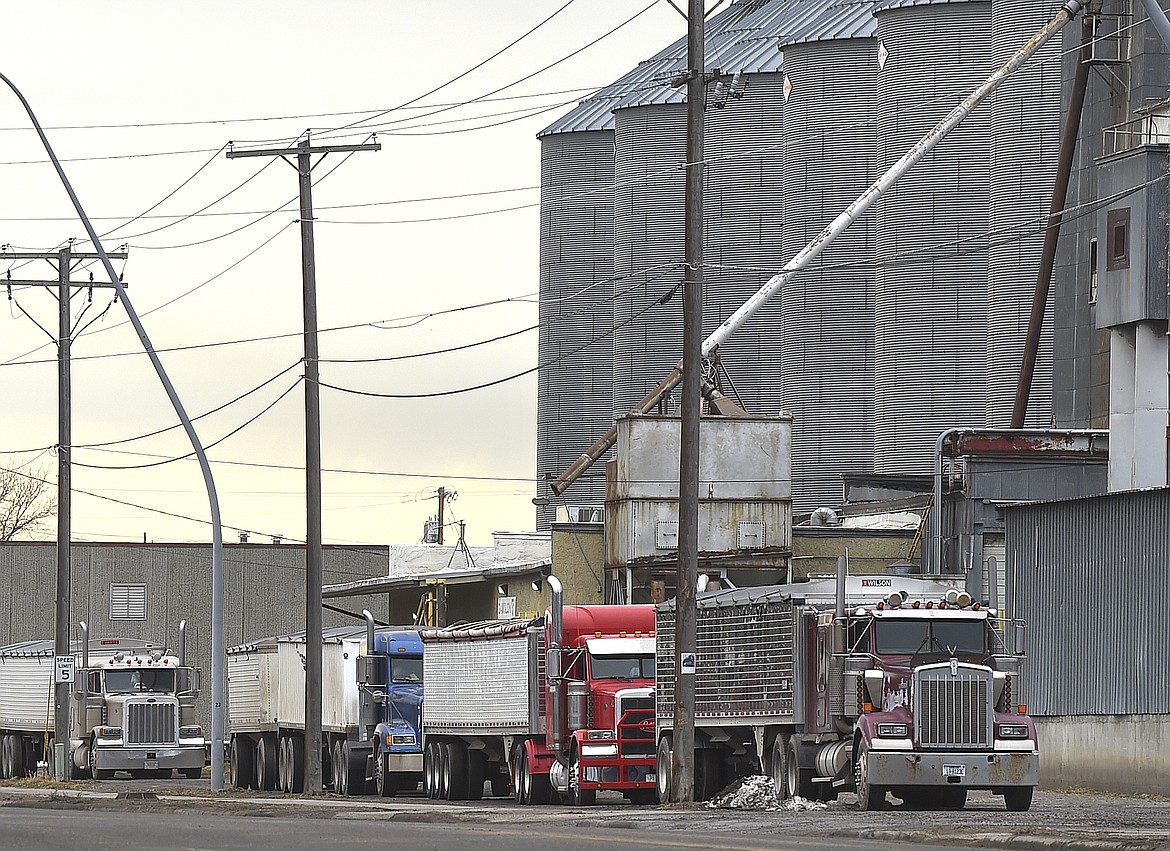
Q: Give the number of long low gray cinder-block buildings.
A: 1